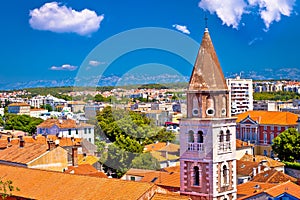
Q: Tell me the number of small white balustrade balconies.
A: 2